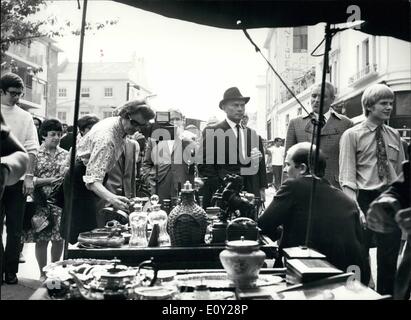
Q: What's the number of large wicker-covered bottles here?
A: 1